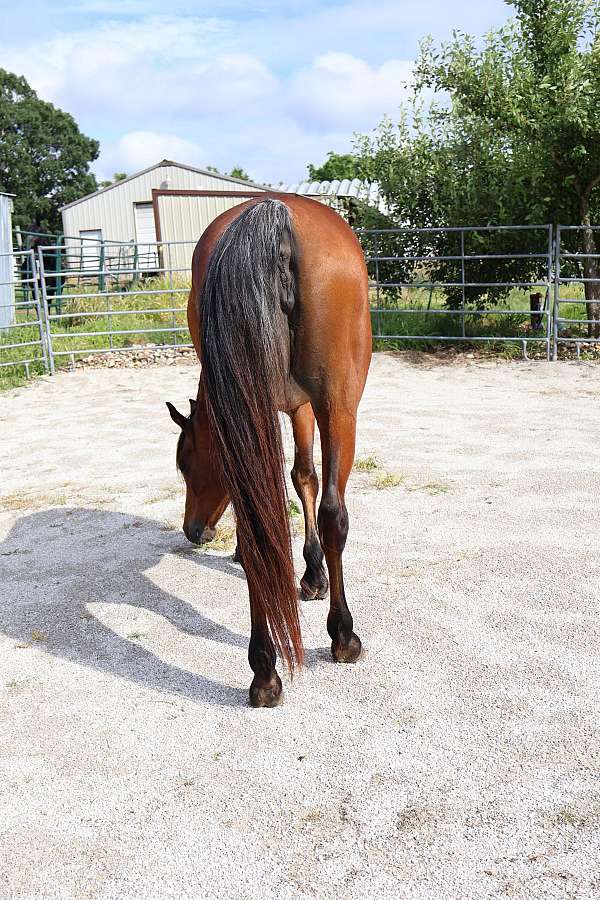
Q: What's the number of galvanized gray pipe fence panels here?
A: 4